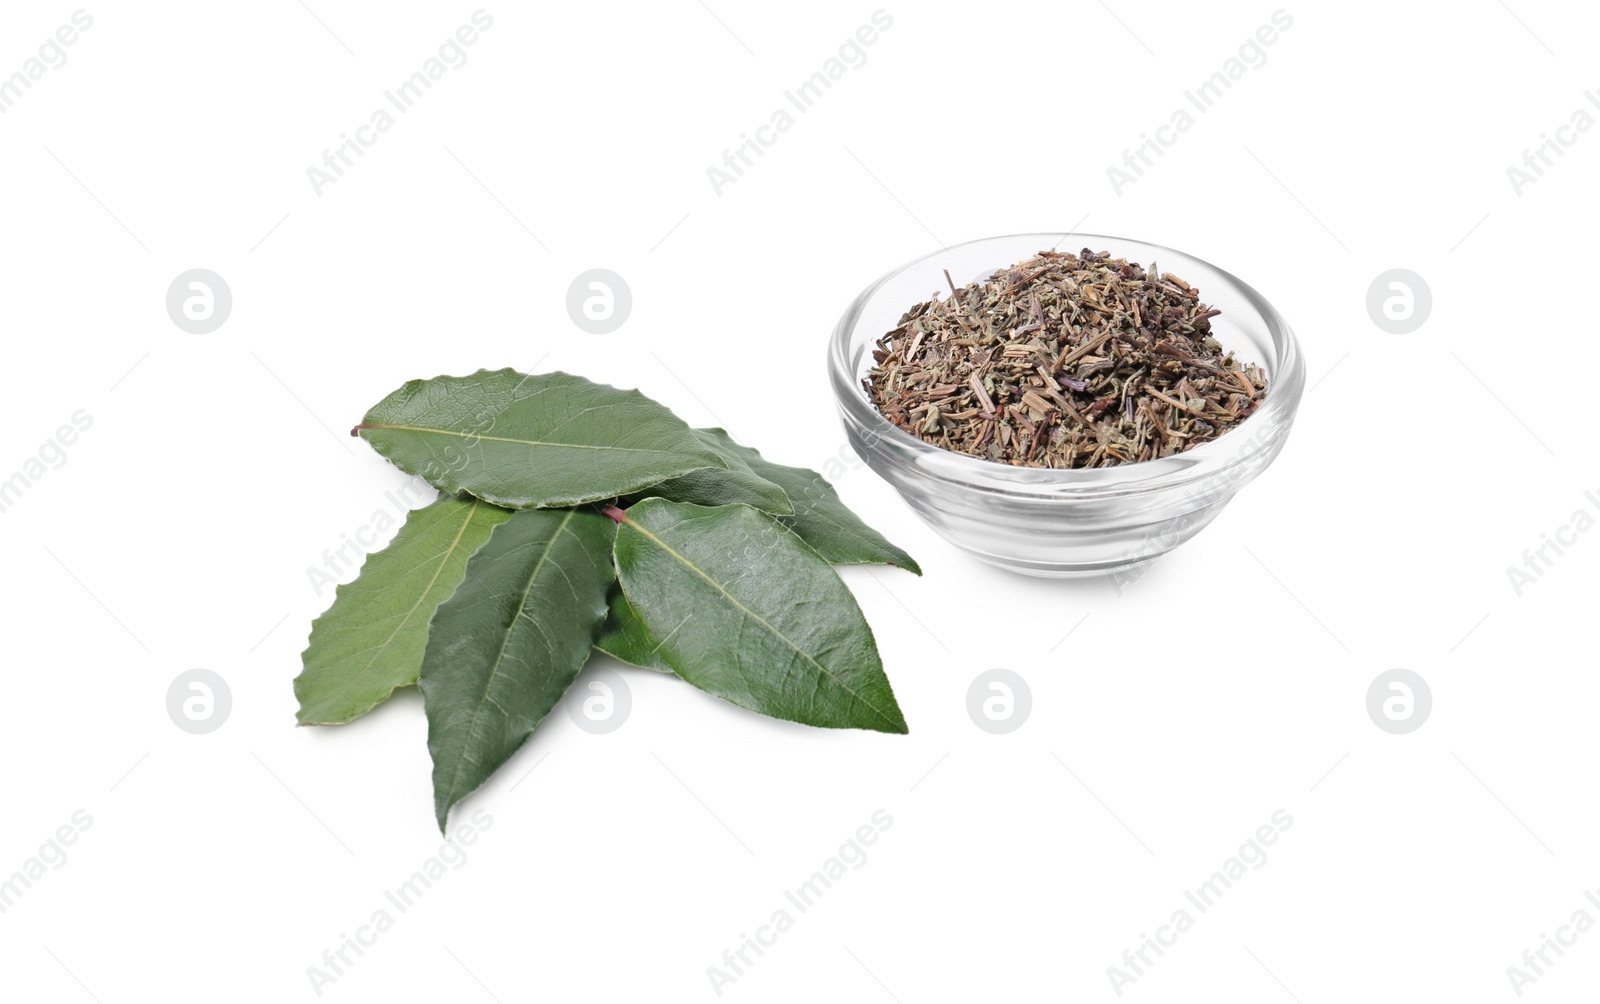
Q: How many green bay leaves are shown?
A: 7